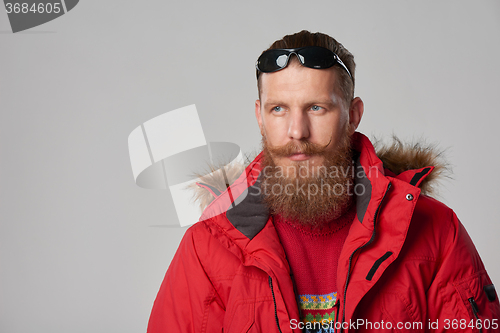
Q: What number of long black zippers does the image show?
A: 2